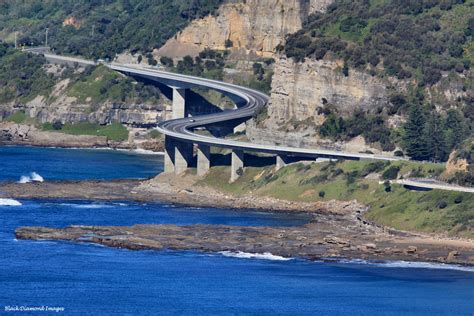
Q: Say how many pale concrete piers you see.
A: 6